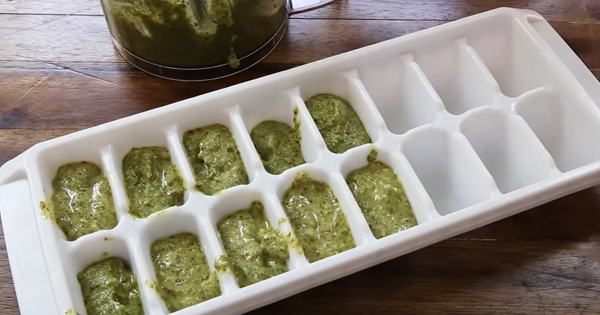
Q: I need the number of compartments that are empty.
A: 6